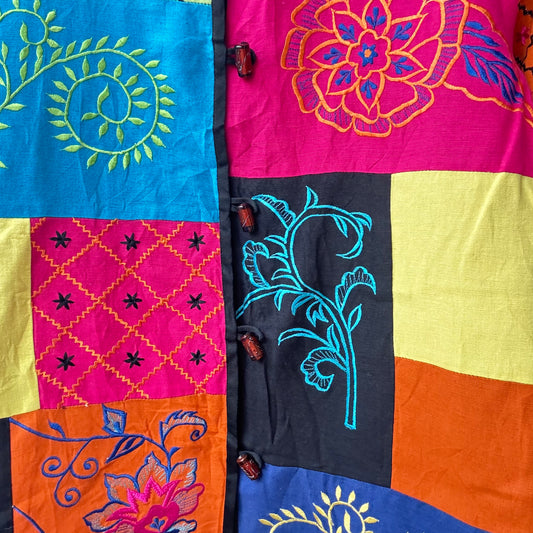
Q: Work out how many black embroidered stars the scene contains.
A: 9